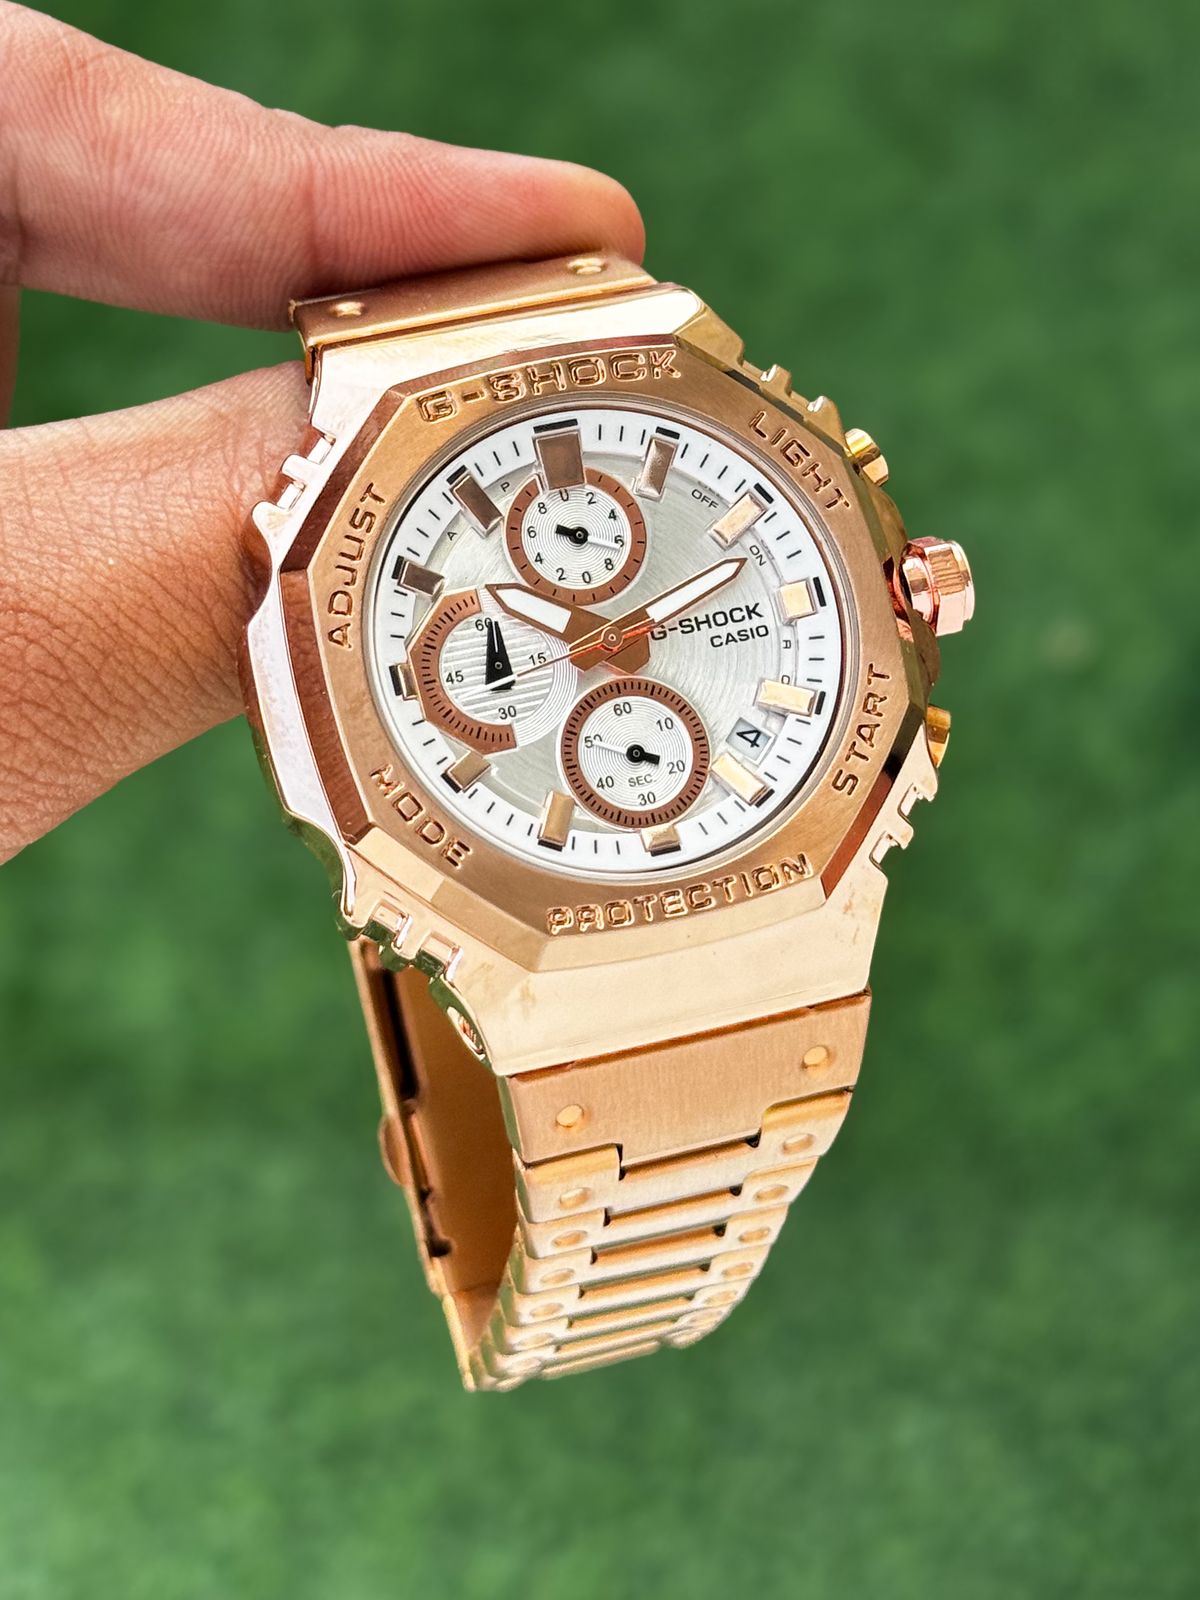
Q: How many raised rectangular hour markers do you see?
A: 12